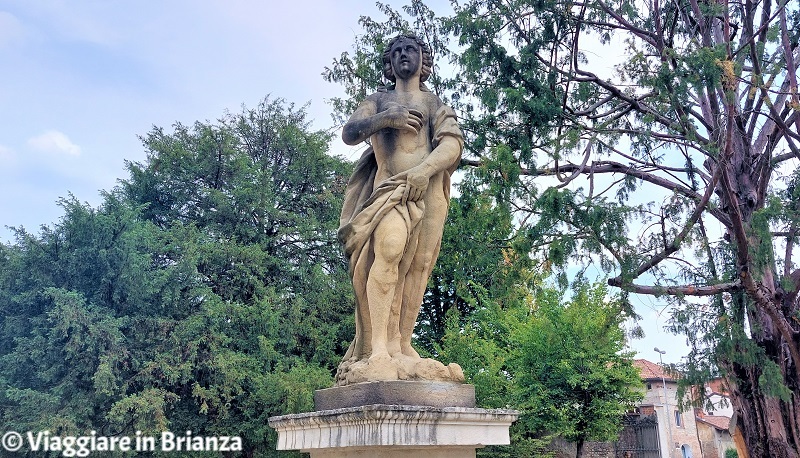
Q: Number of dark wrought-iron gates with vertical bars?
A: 1